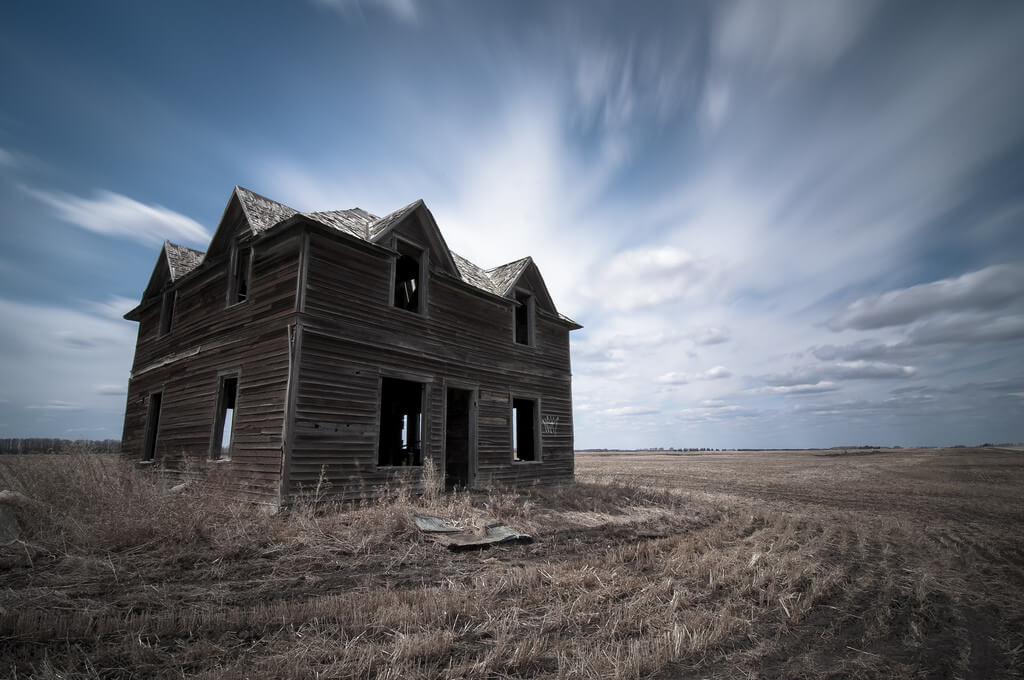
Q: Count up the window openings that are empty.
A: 8